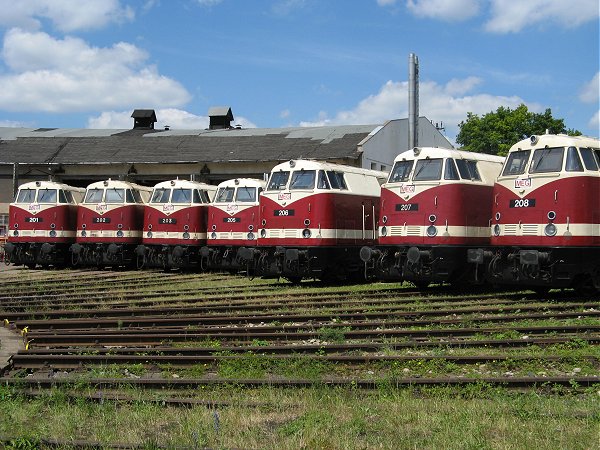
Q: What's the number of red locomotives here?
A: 7